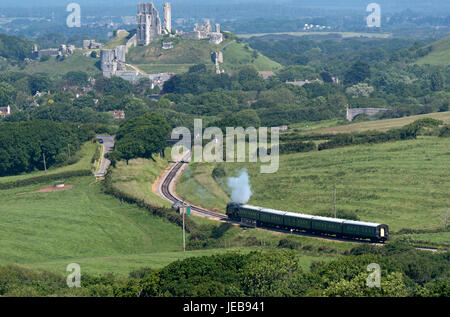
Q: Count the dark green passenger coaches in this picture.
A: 5